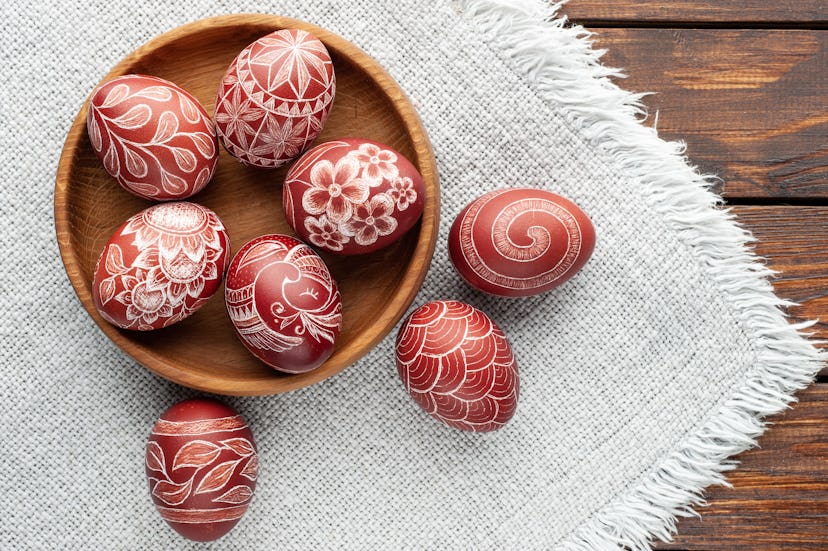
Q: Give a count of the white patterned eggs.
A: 8